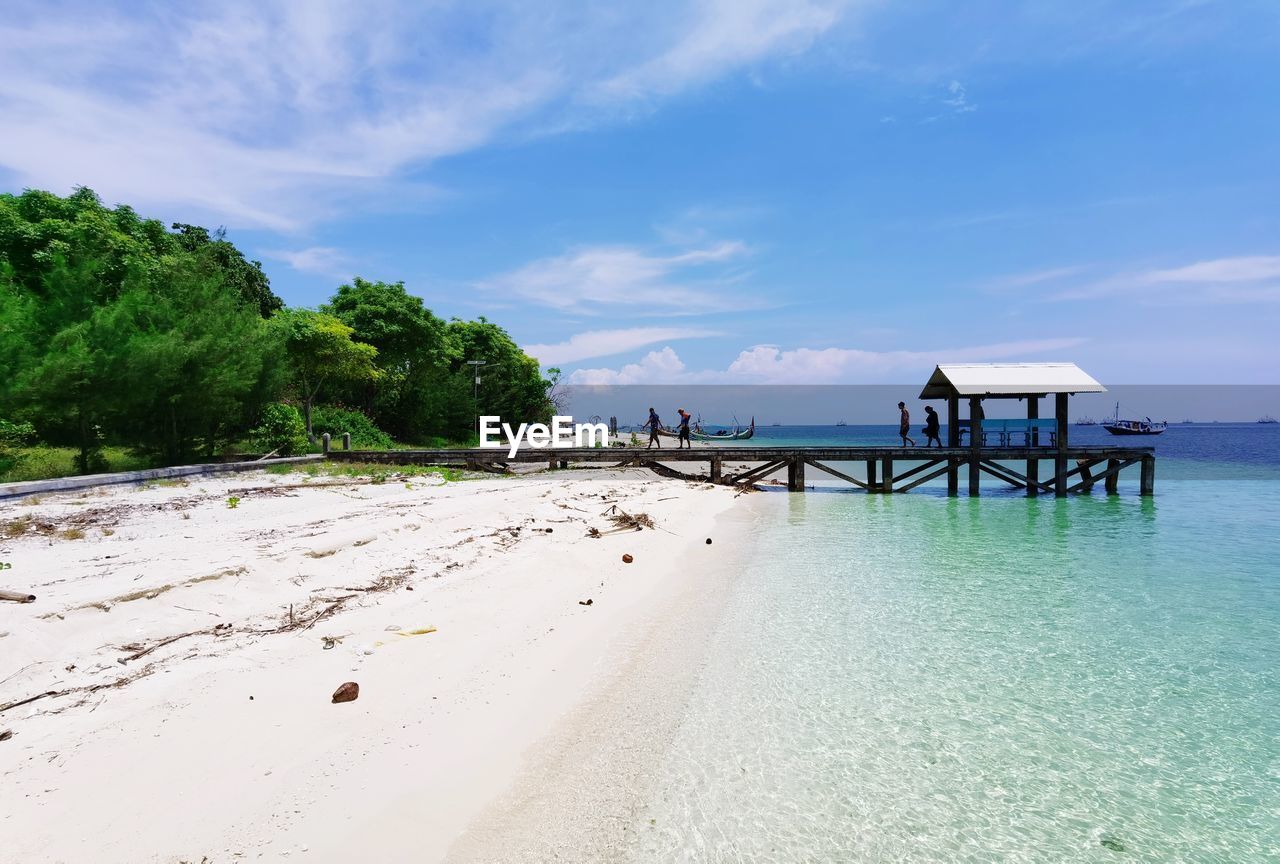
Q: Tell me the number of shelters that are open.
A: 1